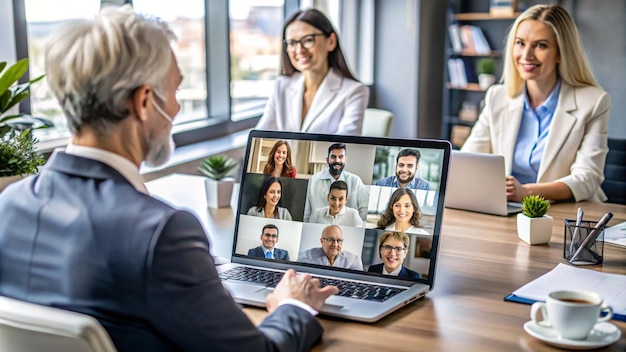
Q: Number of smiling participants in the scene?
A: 11